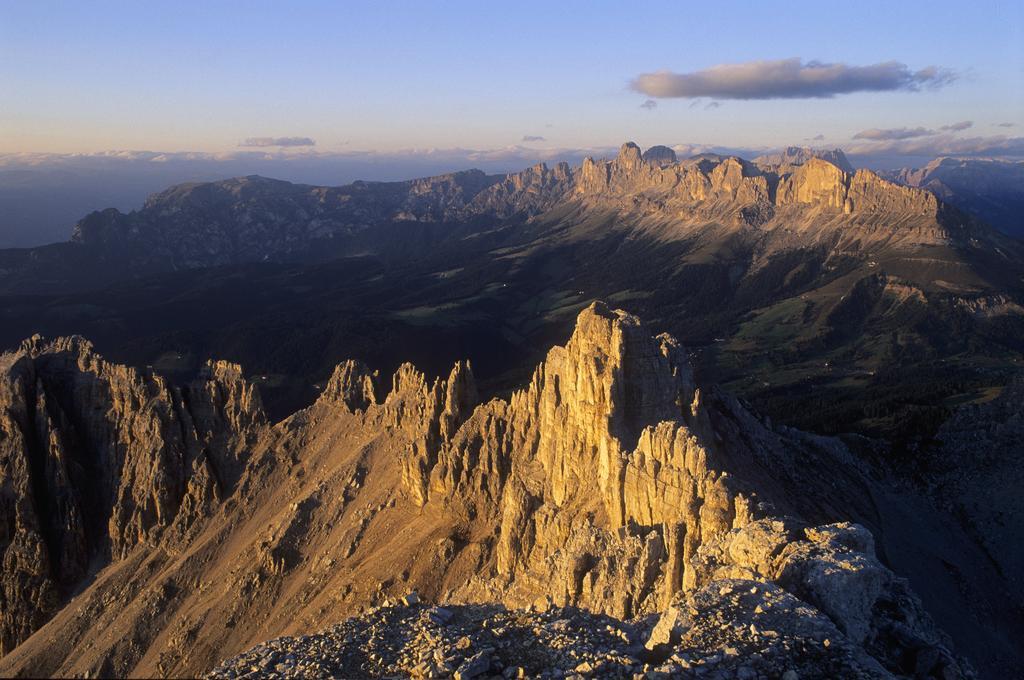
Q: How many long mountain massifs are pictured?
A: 2